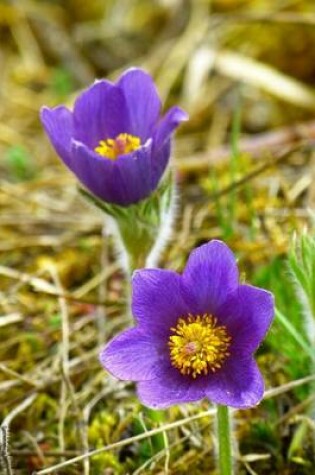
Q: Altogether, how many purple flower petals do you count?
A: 12